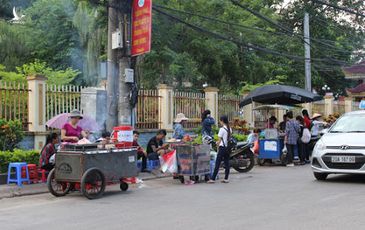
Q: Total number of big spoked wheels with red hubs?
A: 2